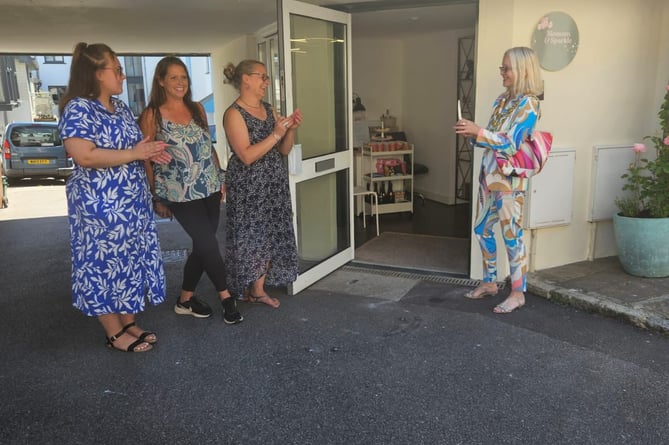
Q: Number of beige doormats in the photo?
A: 1